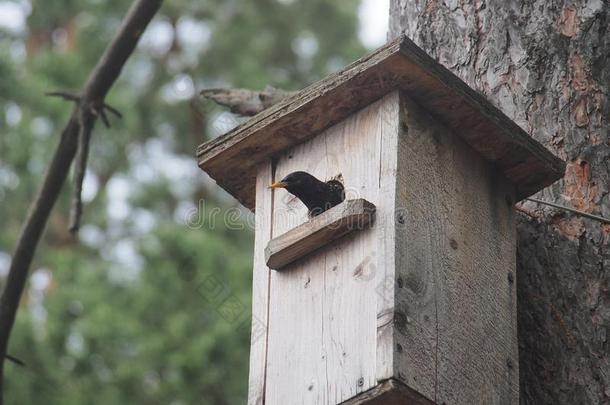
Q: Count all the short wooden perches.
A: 1